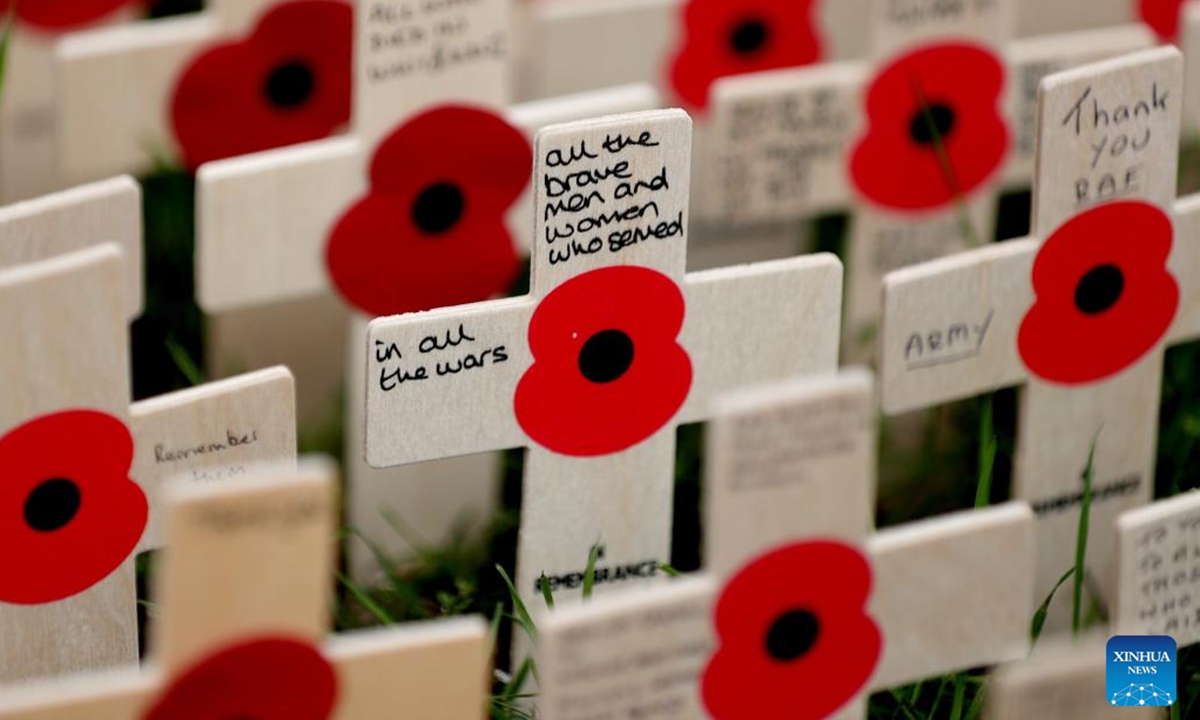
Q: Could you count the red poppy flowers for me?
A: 11